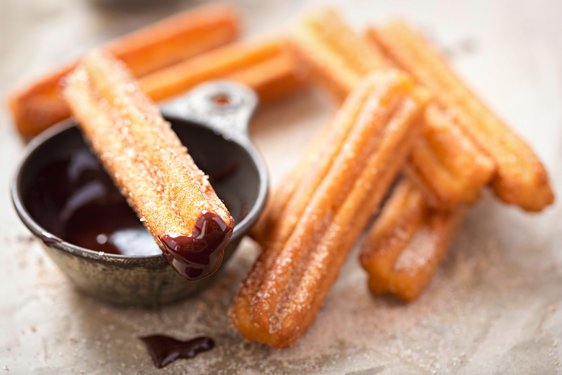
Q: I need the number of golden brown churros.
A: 8